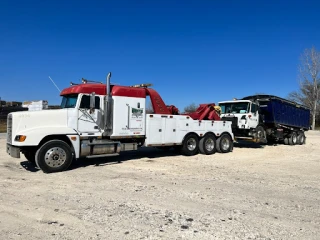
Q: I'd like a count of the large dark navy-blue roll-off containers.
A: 1